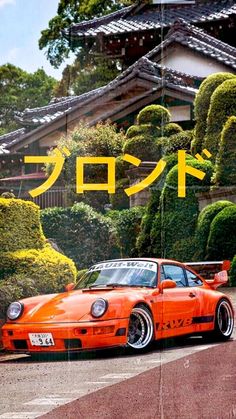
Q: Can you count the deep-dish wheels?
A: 2